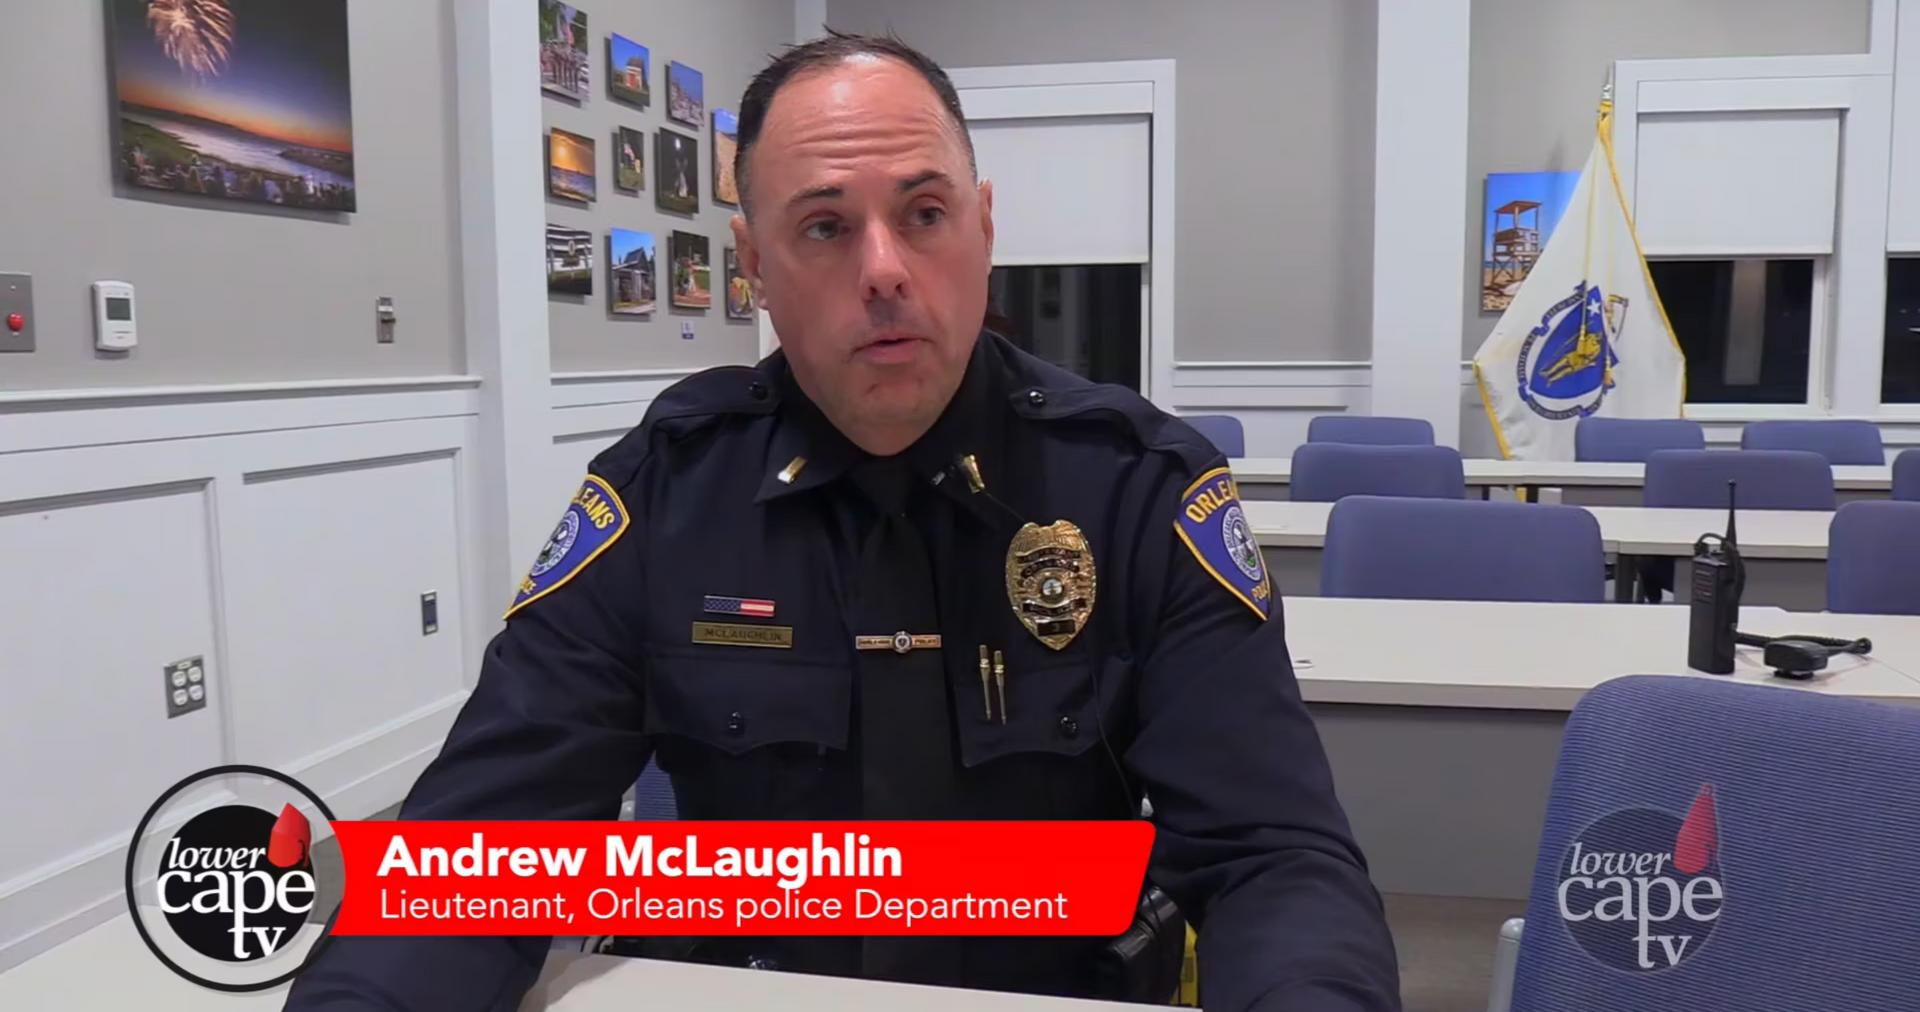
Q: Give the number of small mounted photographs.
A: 11